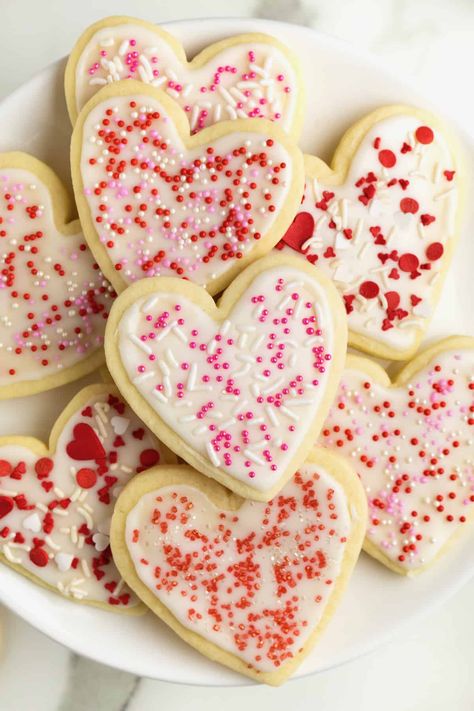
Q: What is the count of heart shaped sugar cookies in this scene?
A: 8